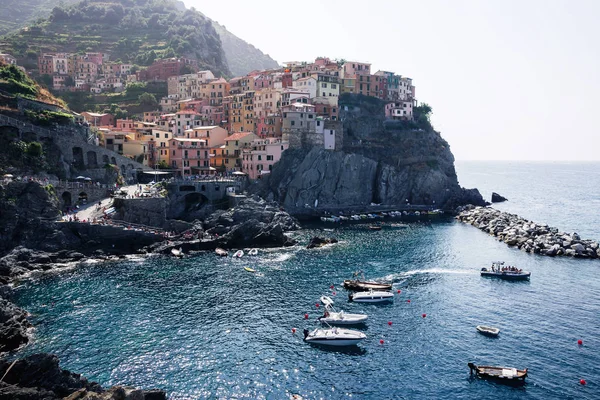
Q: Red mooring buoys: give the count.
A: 12